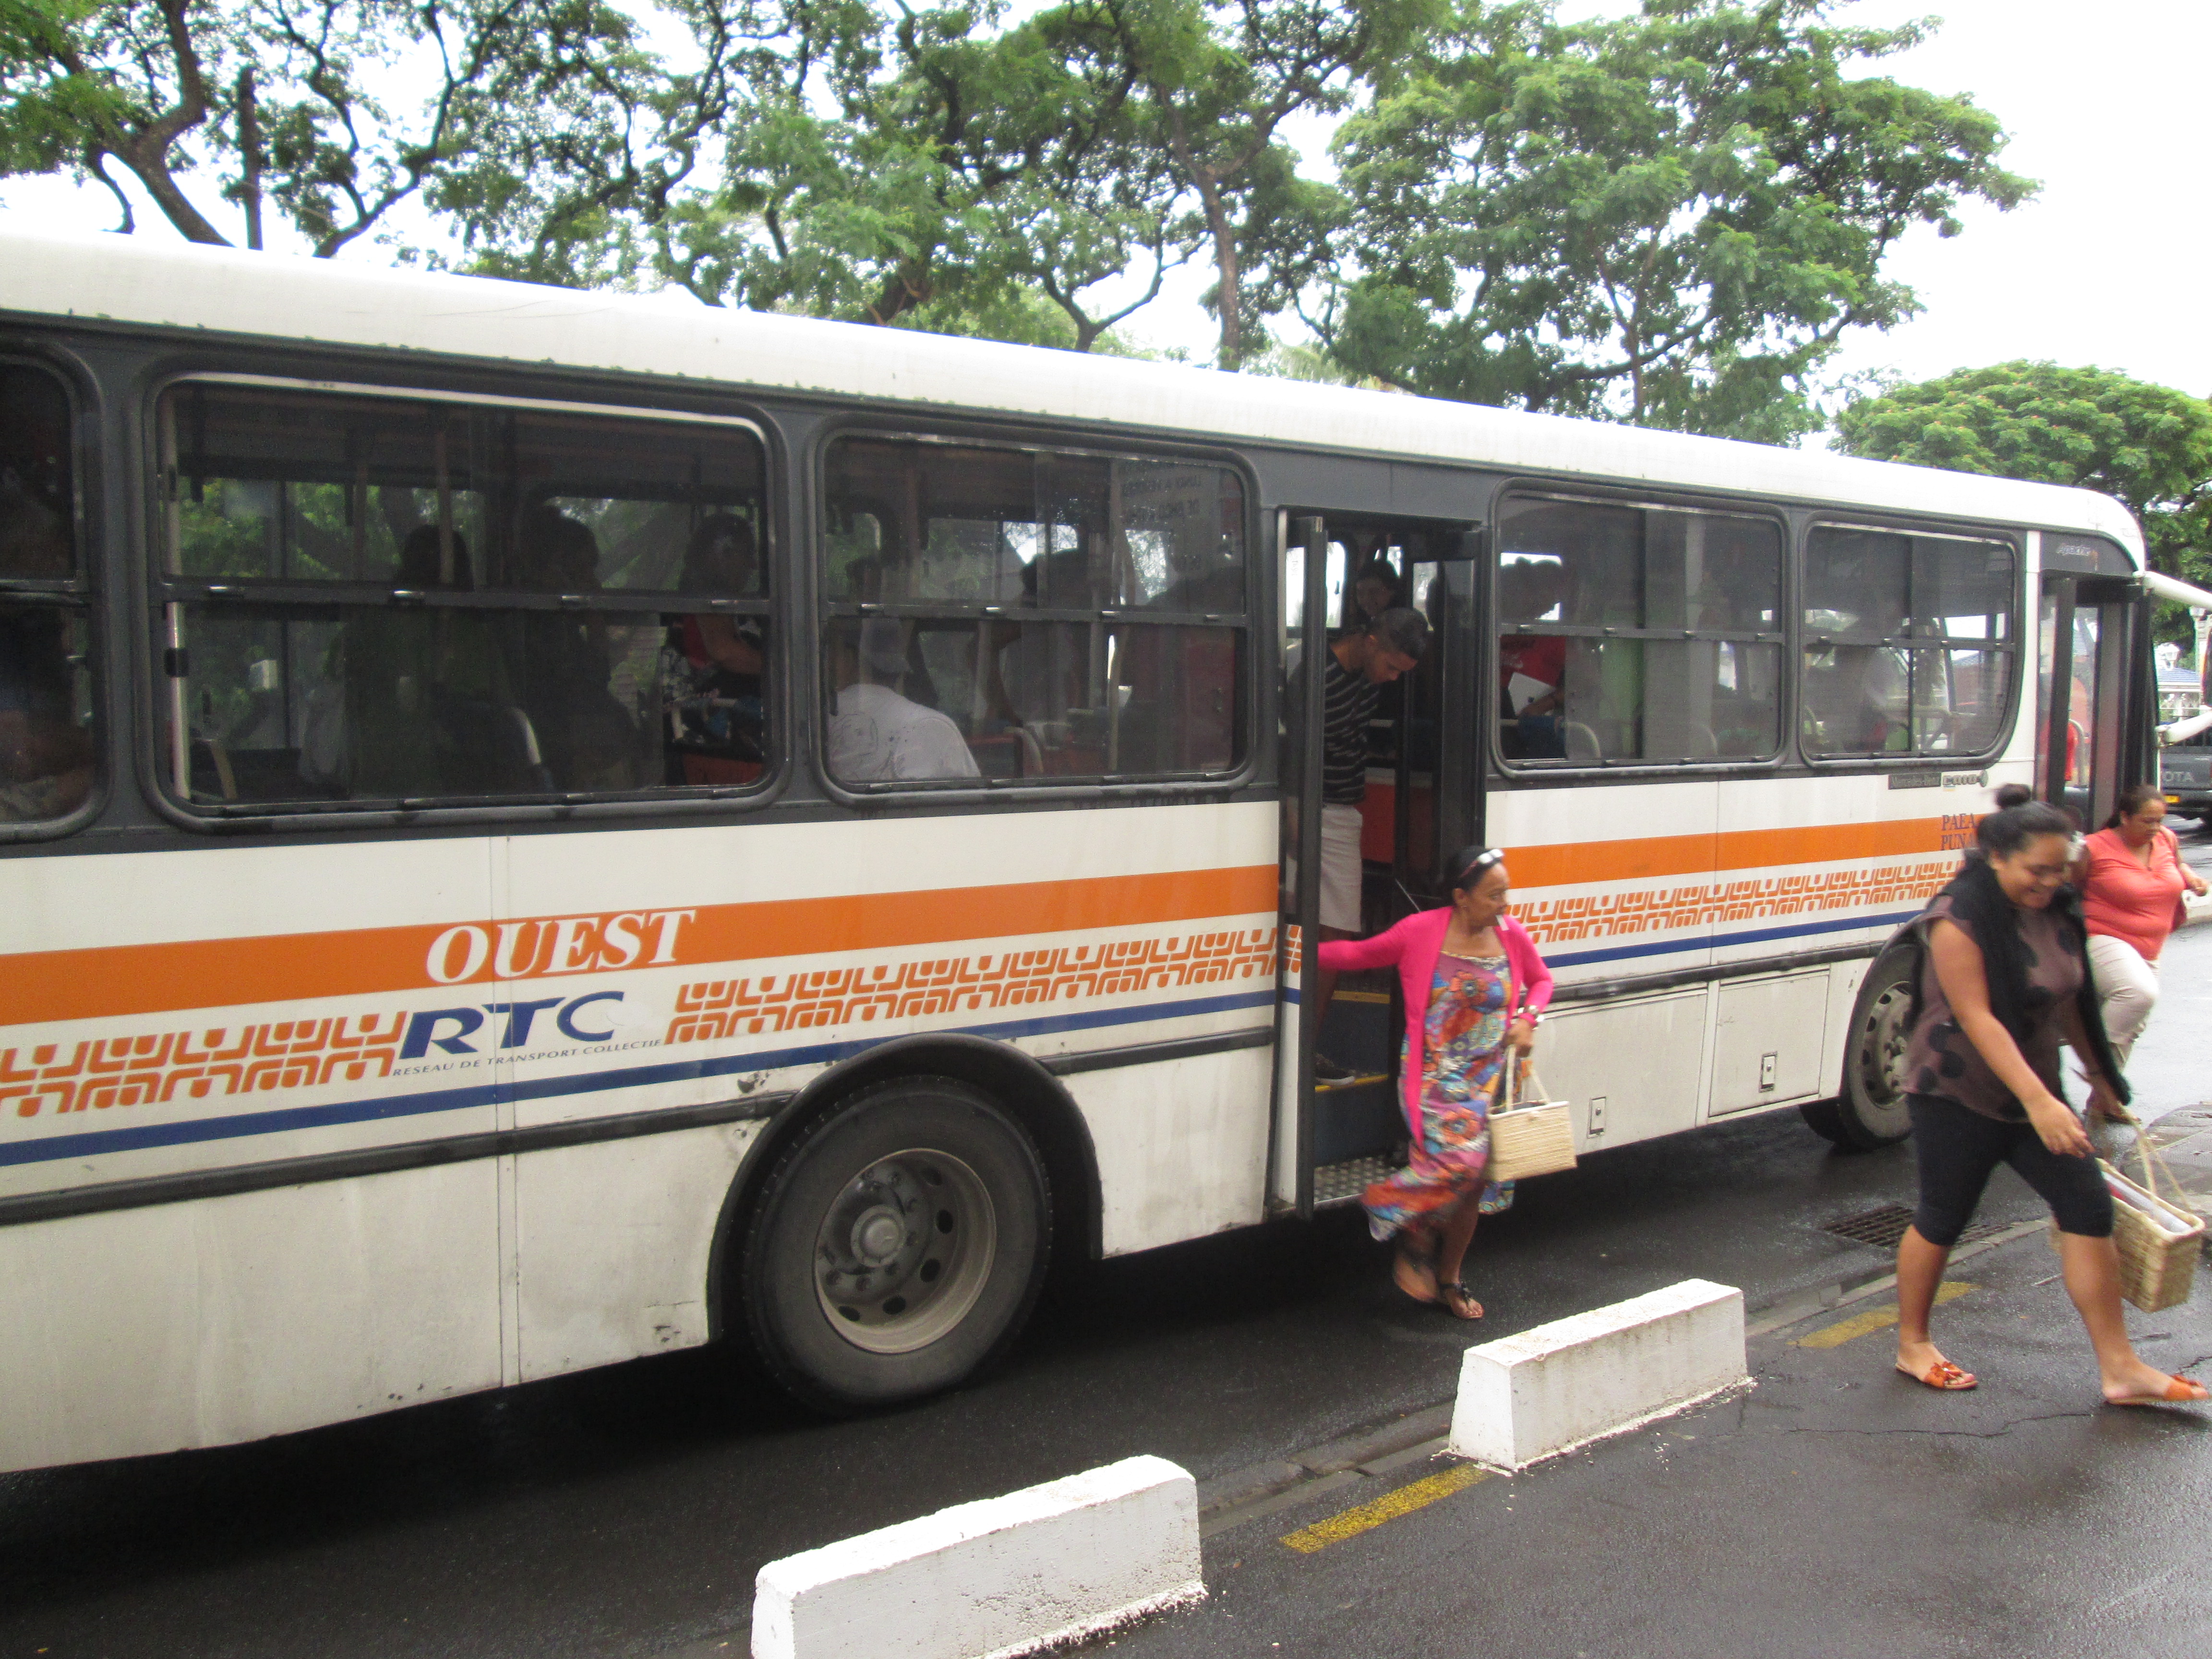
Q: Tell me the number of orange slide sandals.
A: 2